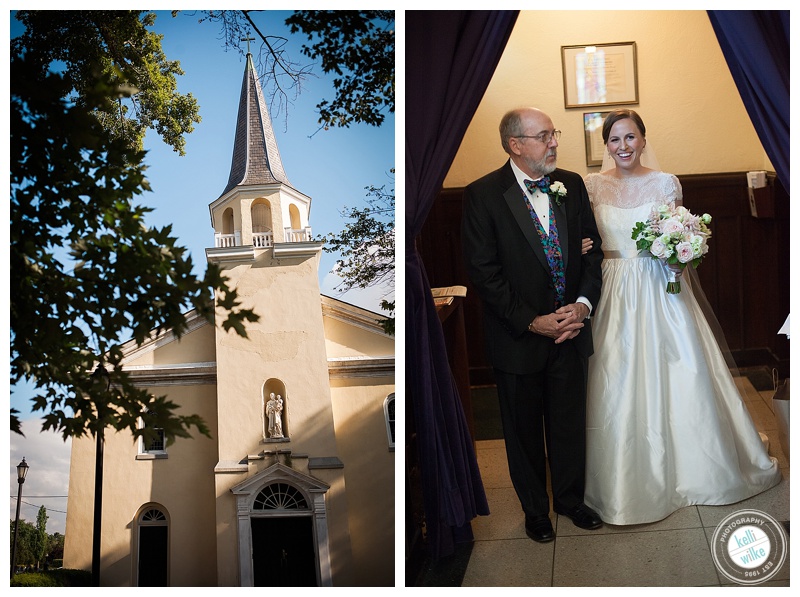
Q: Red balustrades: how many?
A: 0